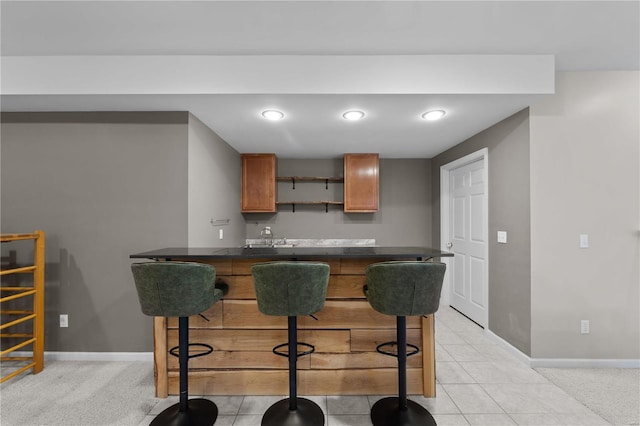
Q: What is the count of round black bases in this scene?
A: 3